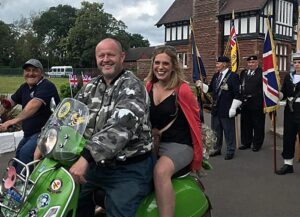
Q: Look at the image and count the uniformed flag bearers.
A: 3